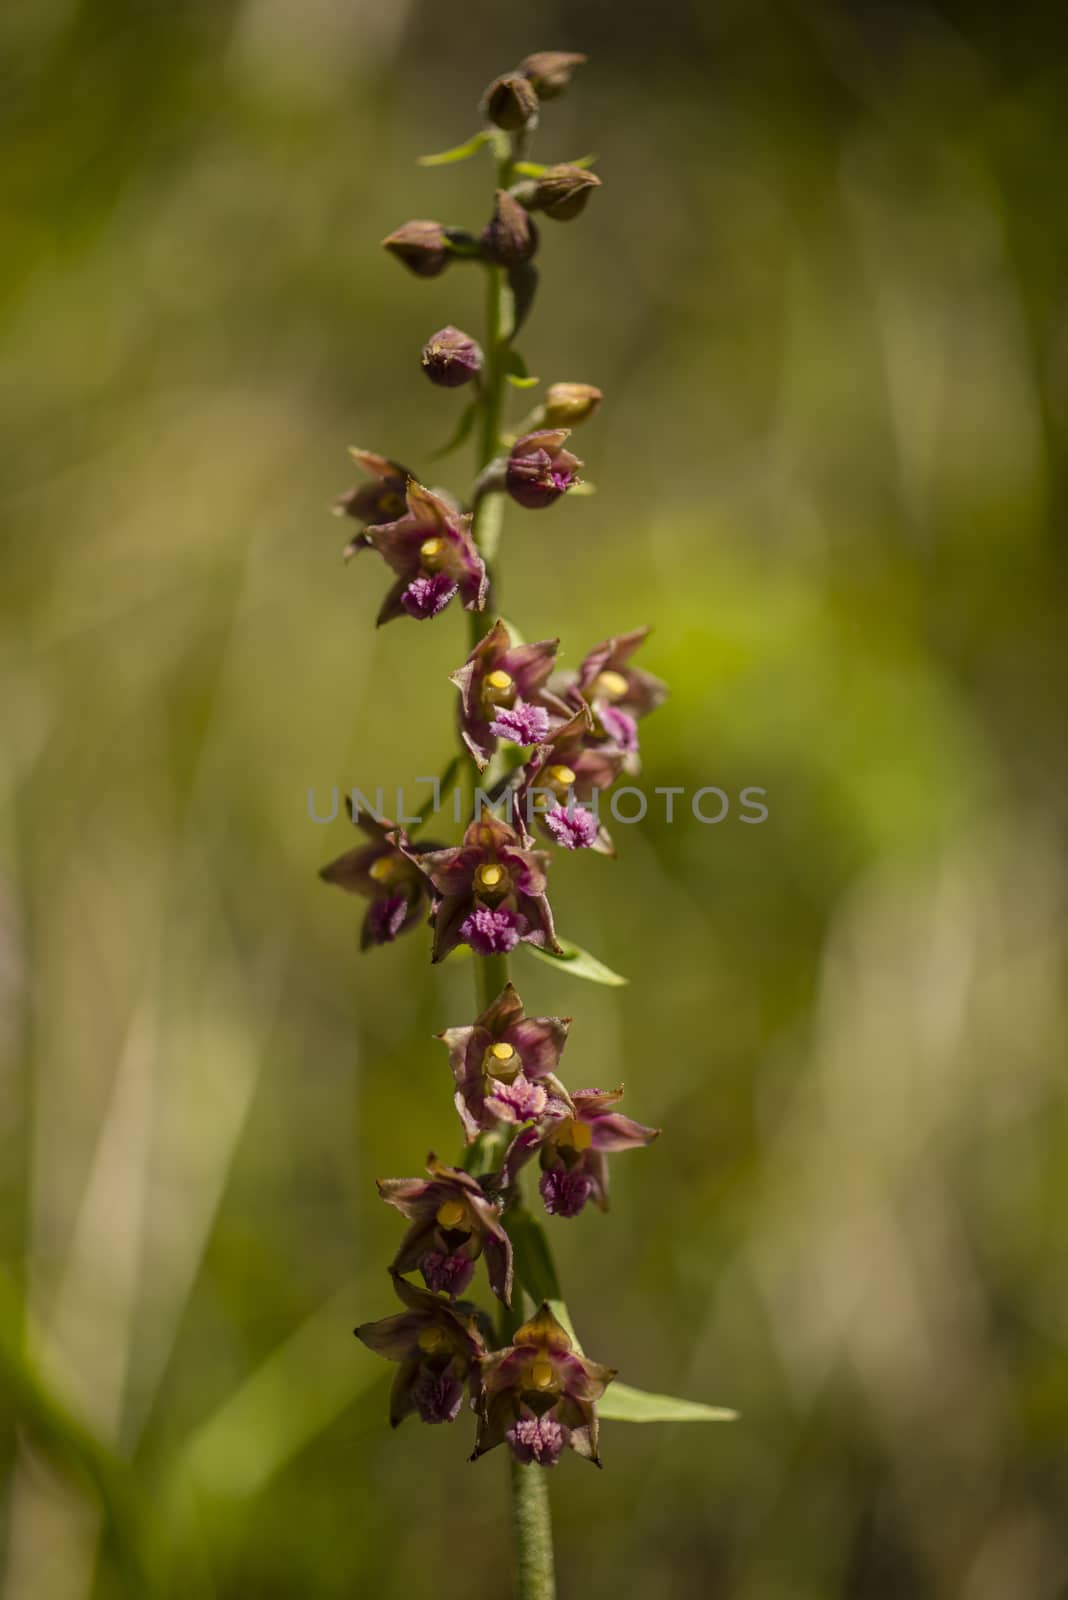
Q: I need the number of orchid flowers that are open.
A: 12